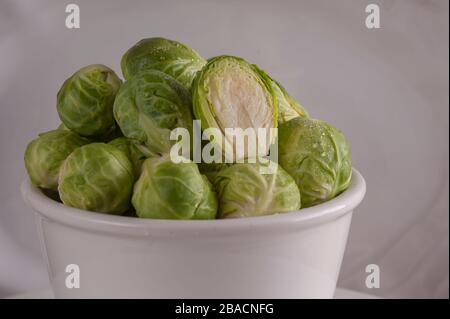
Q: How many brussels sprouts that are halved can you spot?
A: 1